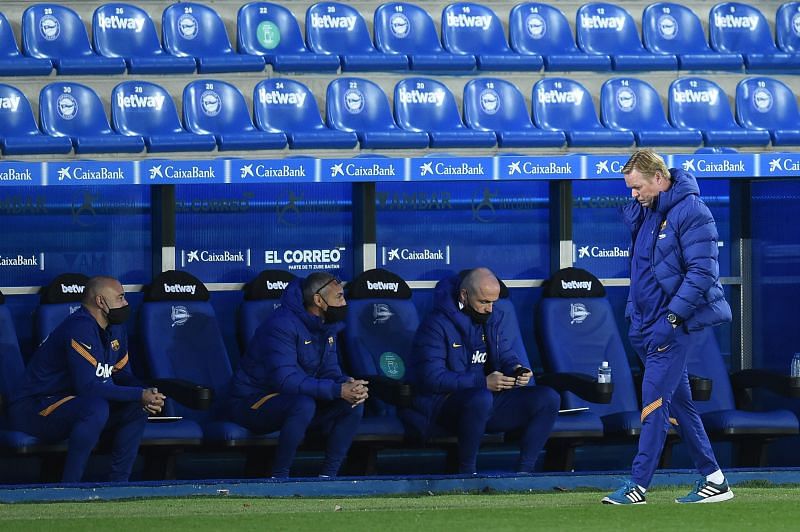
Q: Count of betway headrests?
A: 5